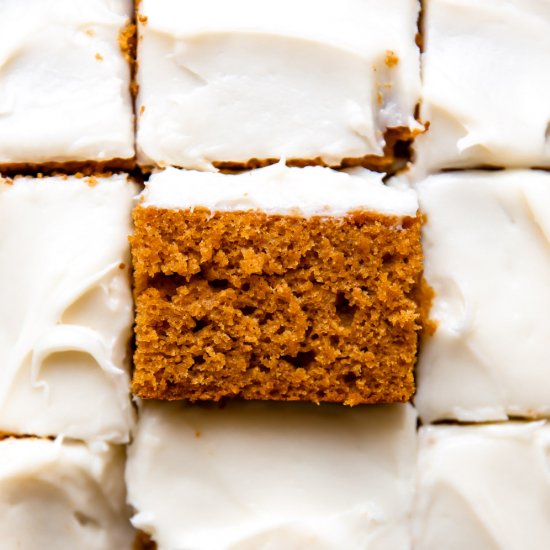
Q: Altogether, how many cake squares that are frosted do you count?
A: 9